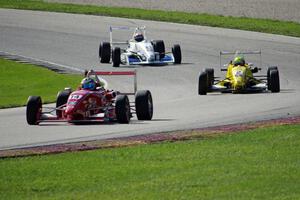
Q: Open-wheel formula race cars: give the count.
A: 3